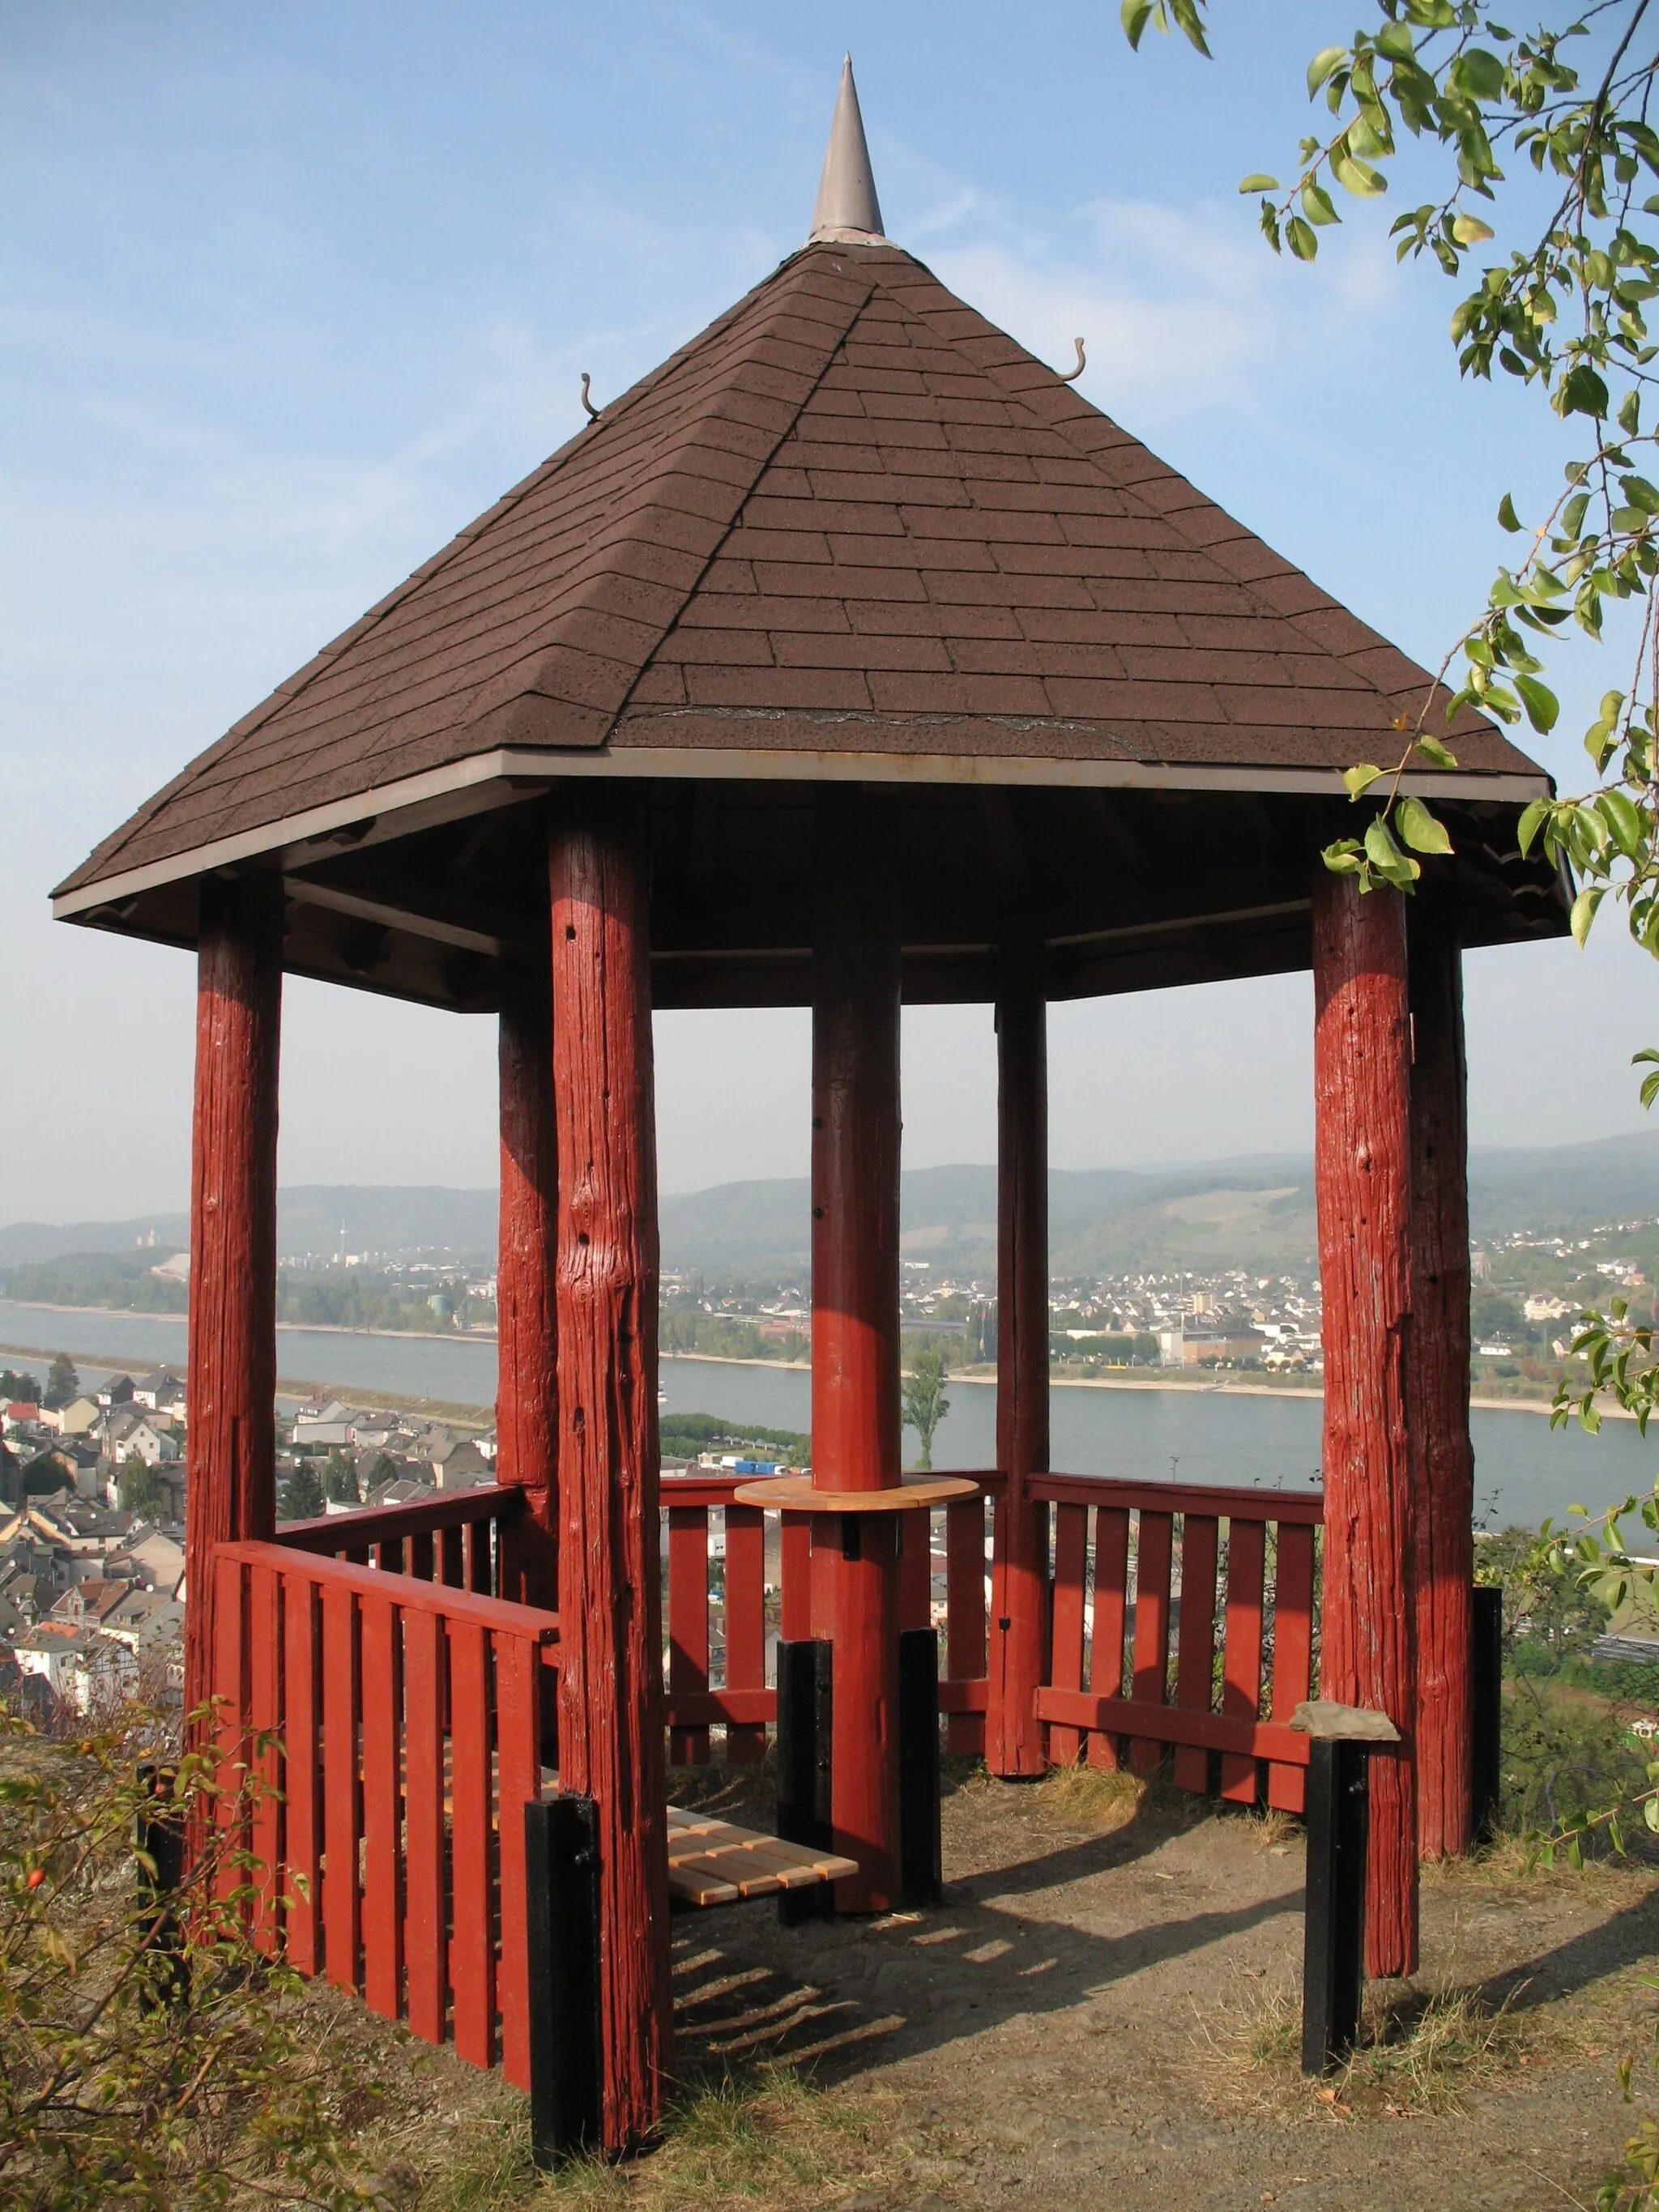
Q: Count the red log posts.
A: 7